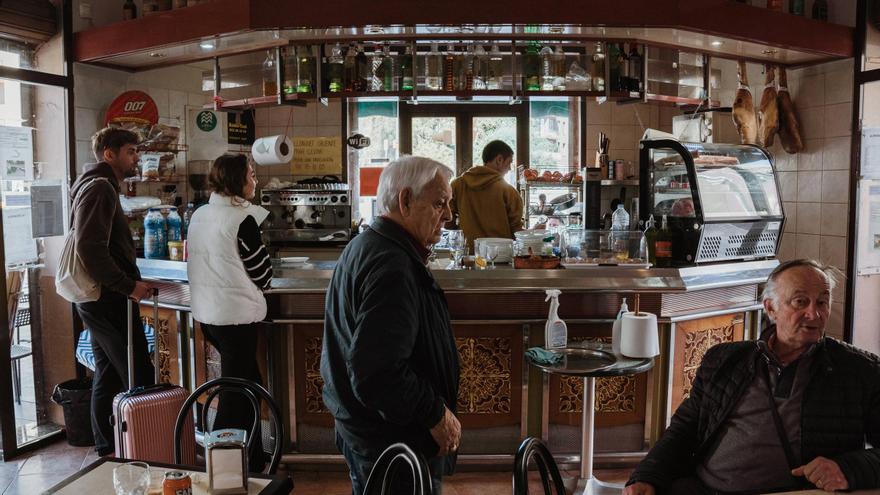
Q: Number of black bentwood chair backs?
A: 3